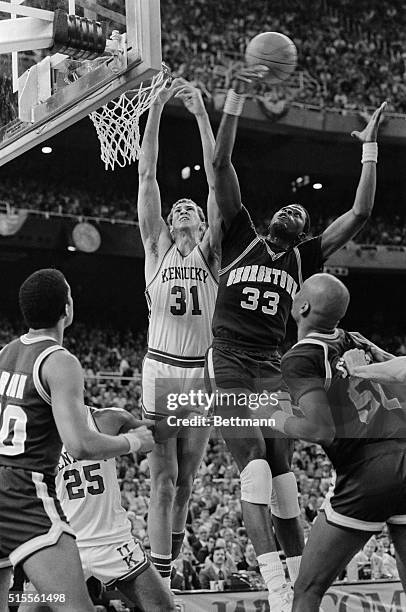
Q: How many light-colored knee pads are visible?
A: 2